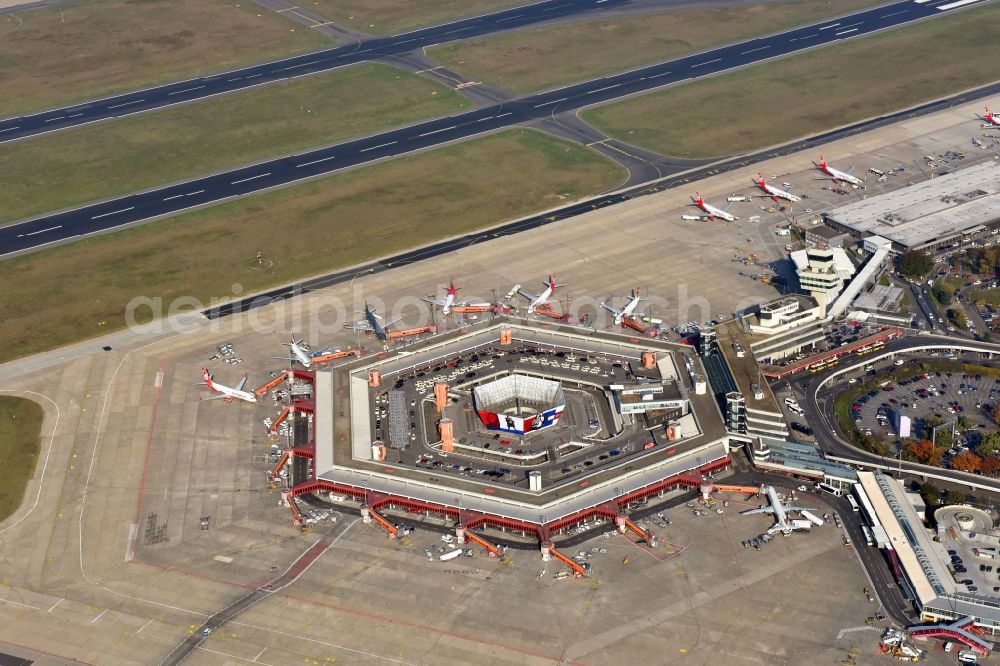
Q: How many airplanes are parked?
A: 11